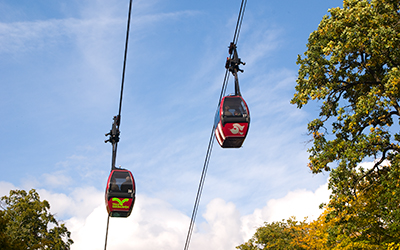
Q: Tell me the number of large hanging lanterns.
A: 0